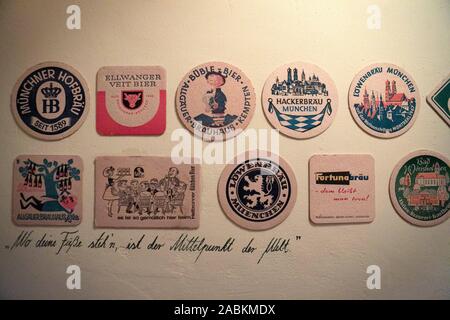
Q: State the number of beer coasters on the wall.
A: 11